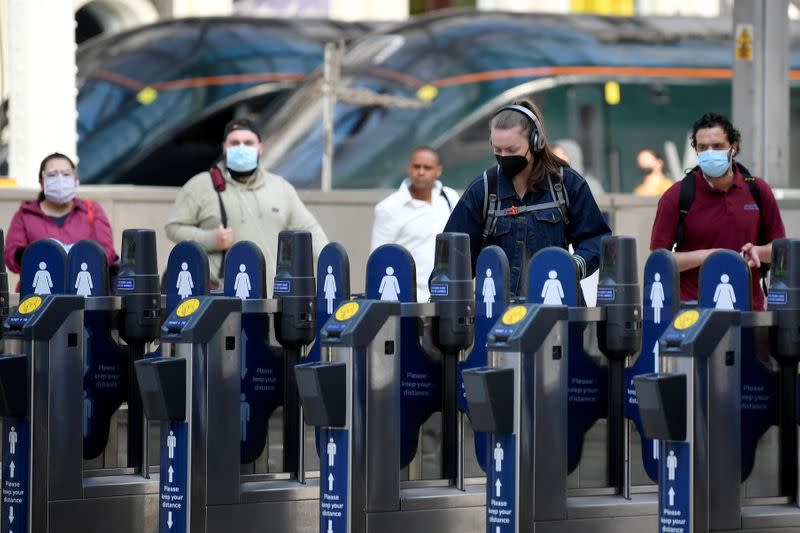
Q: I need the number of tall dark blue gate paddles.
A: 10